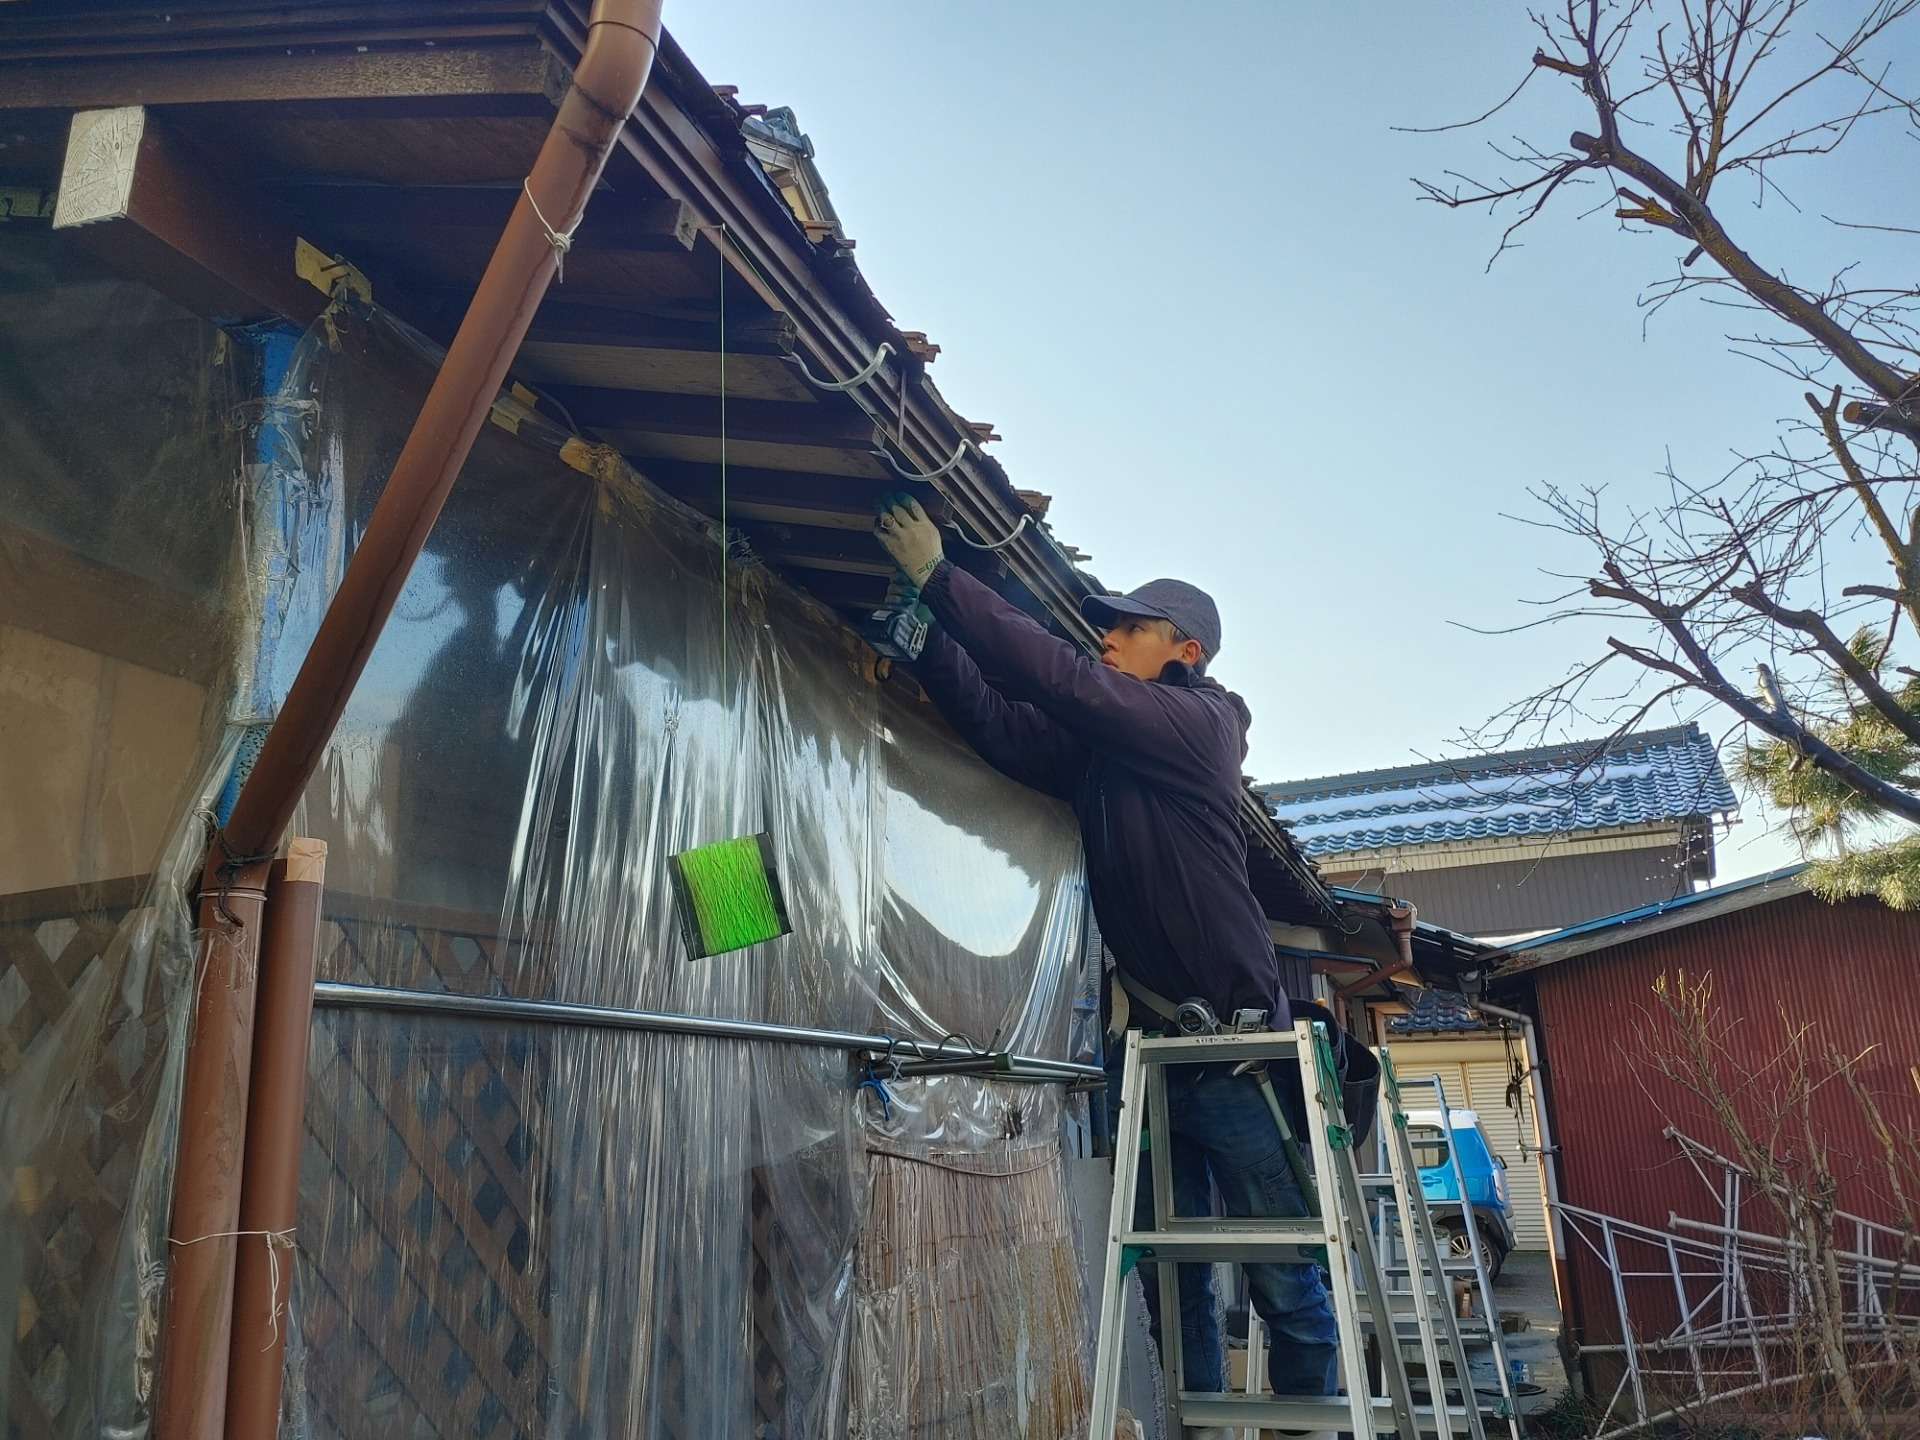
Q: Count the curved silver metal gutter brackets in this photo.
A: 3